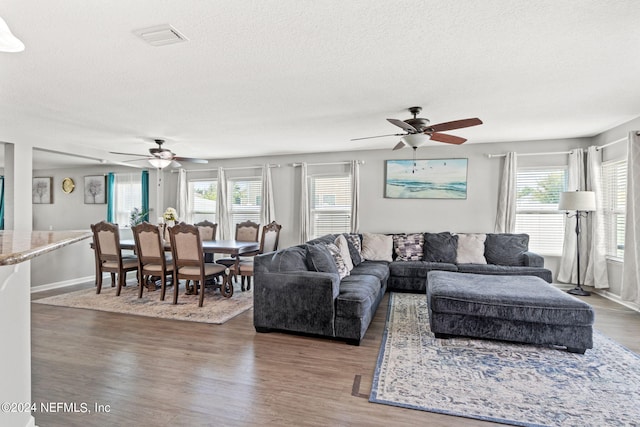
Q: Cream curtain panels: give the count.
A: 9